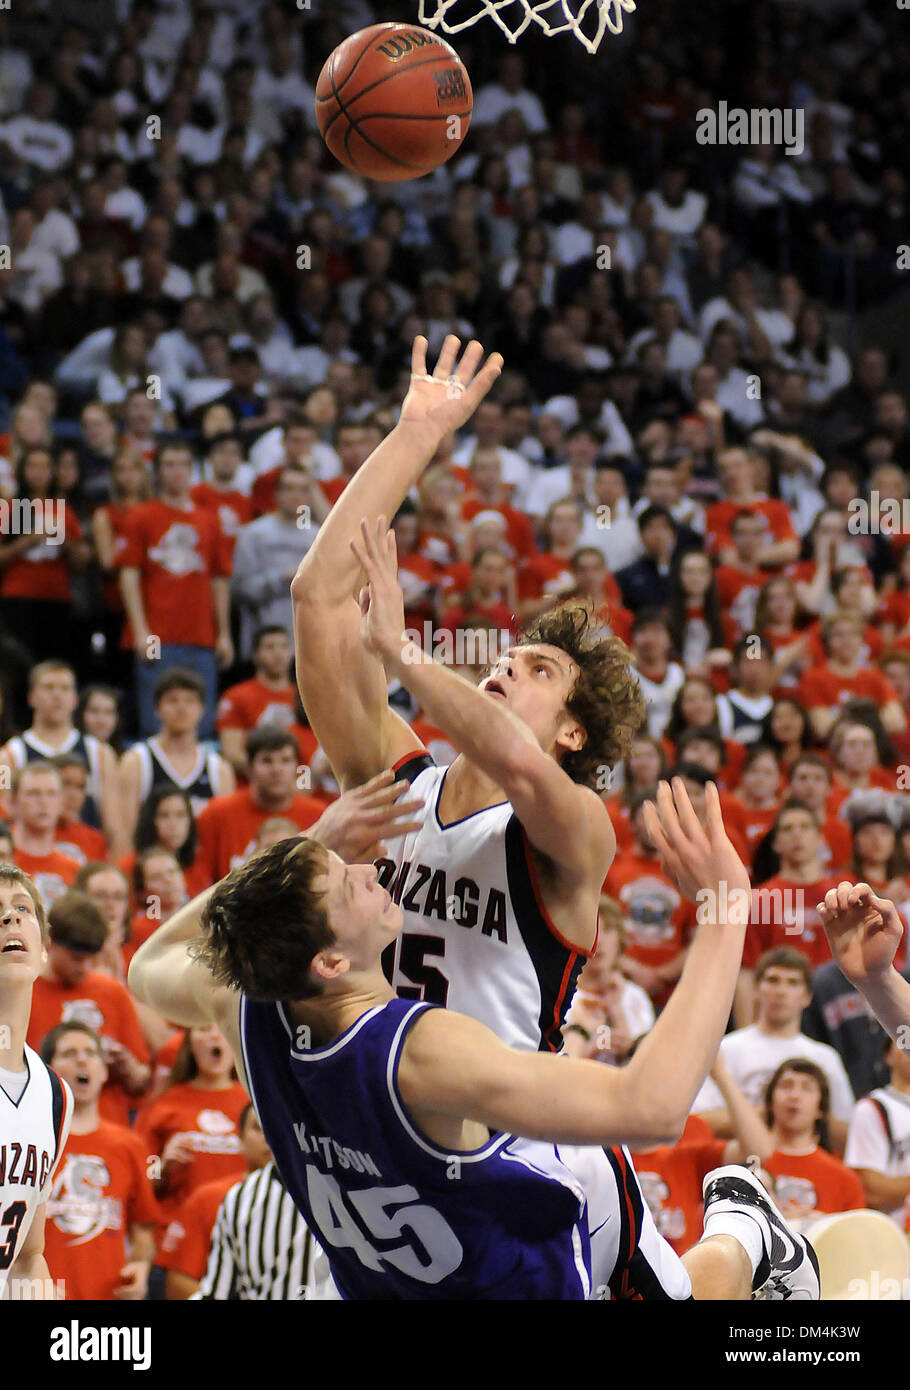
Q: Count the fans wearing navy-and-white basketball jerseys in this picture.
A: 3